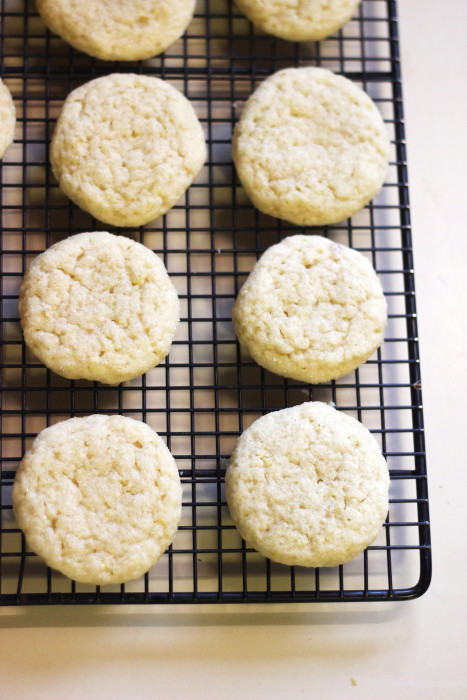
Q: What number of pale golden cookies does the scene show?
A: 9